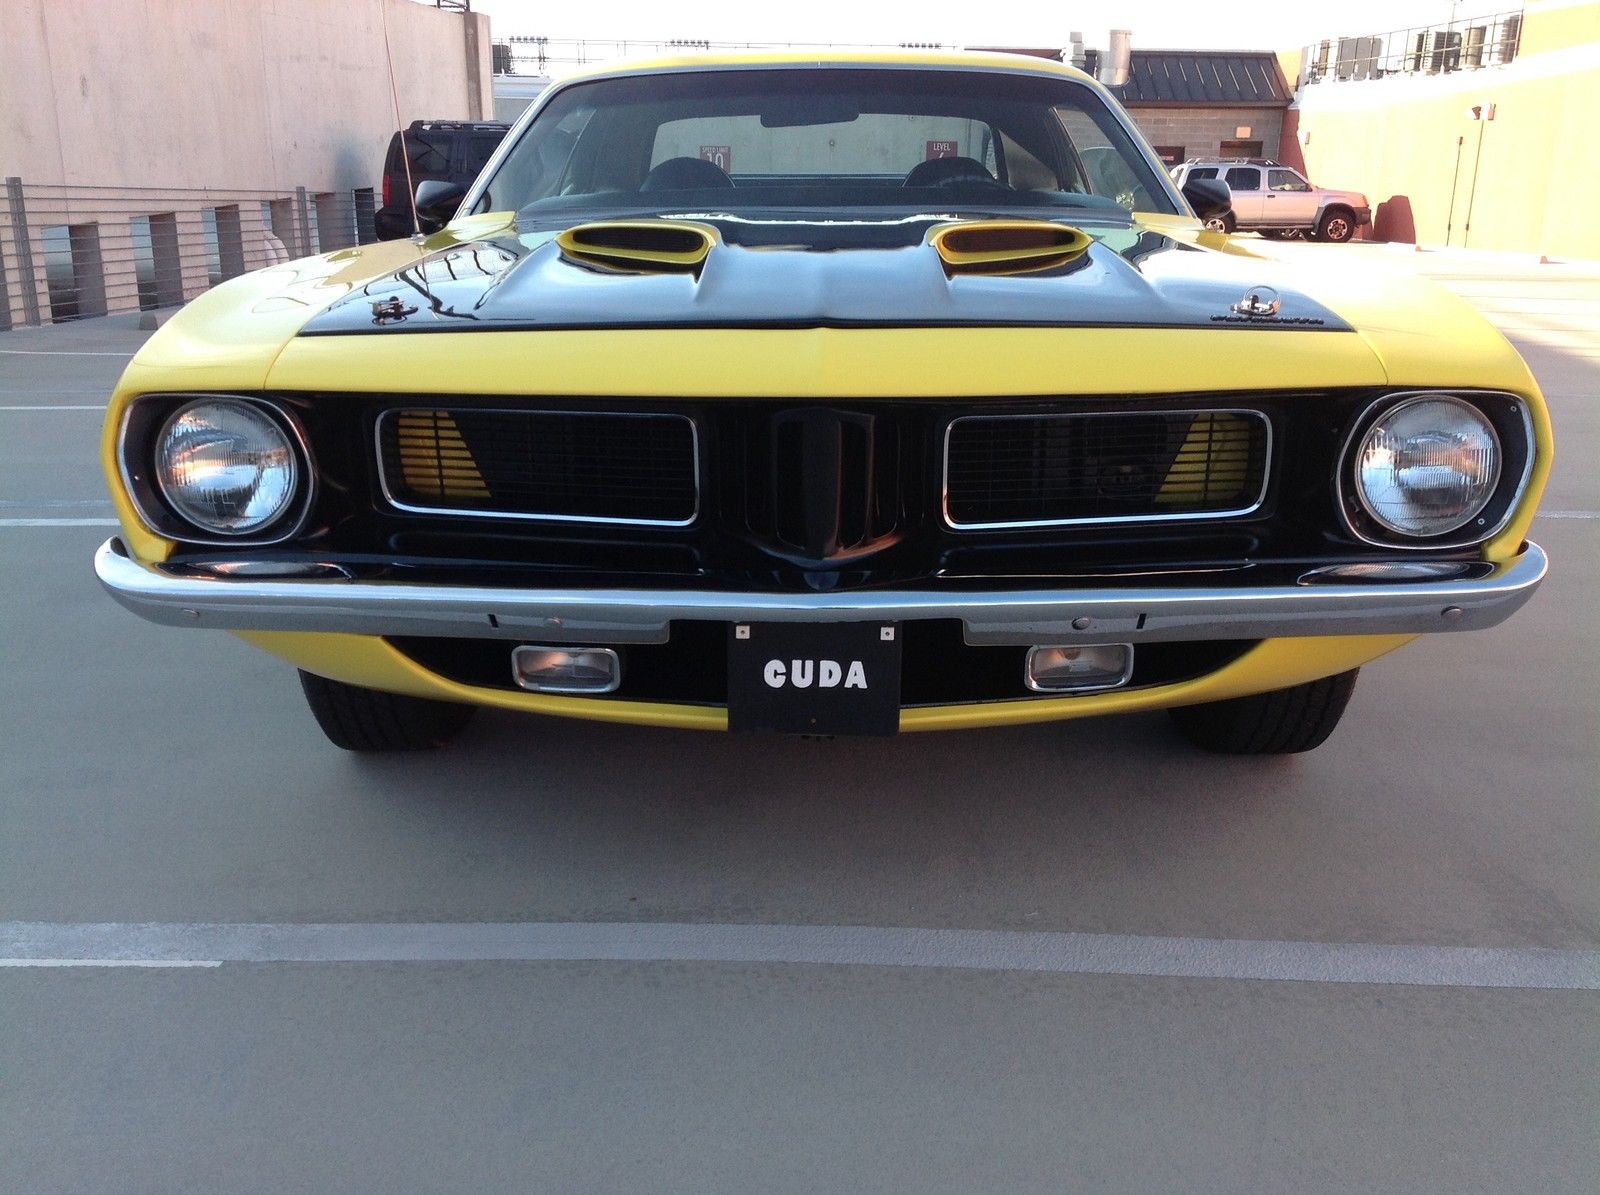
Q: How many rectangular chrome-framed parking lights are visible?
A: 2